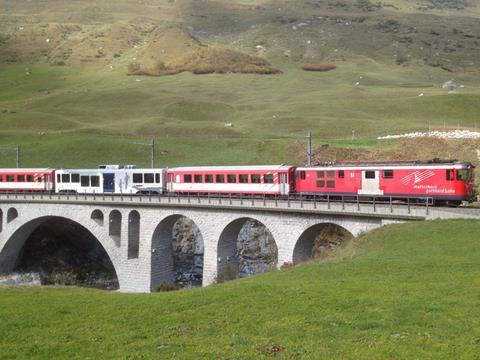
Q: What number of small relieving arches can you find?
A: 5